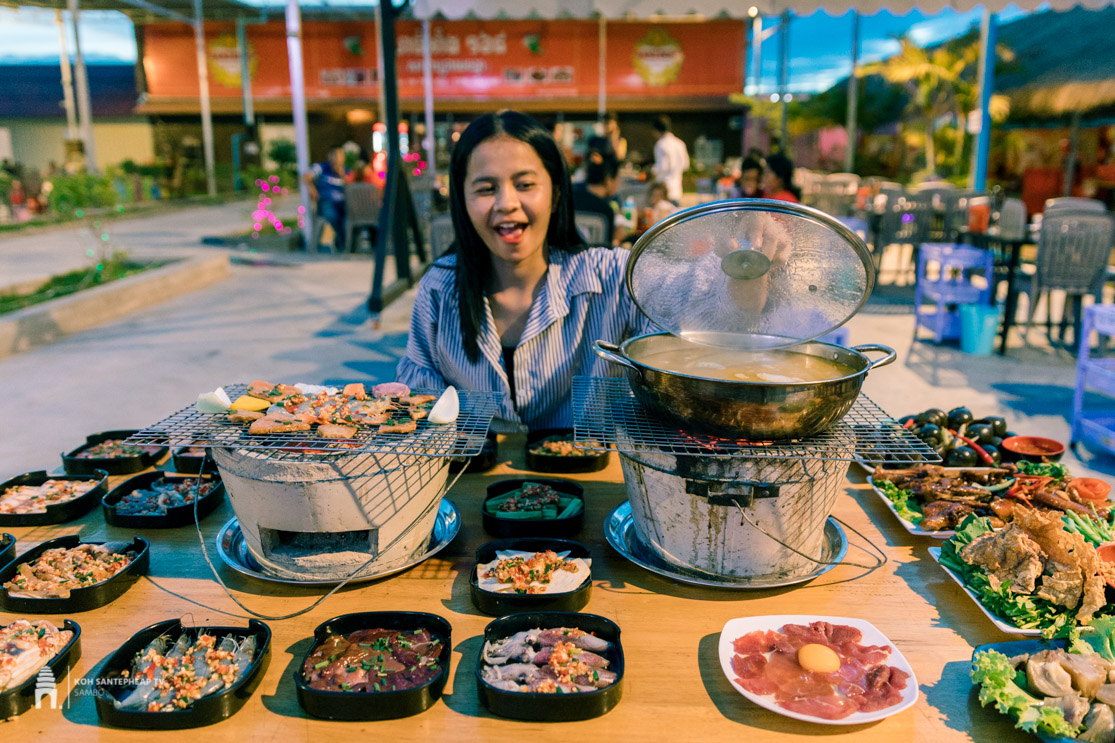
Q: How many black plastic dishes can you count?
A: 14